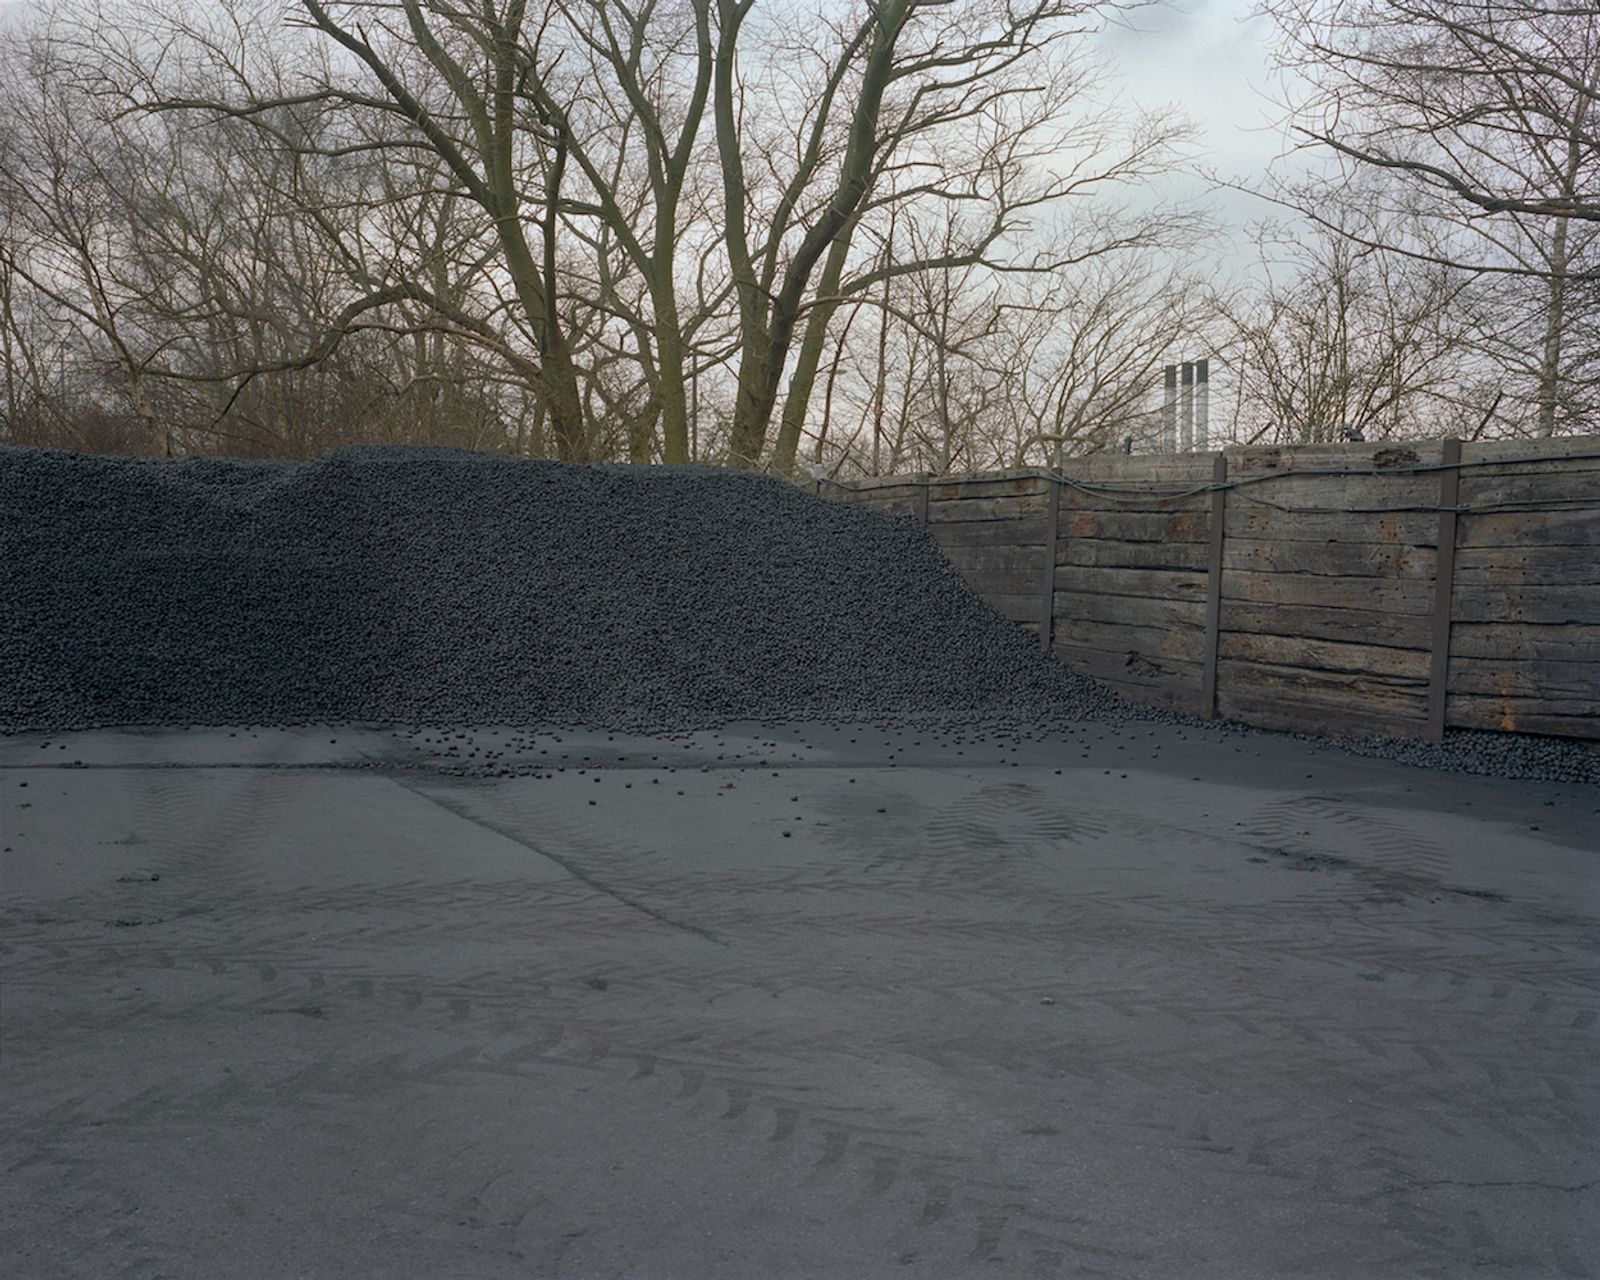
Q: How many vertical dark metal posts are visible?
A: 4